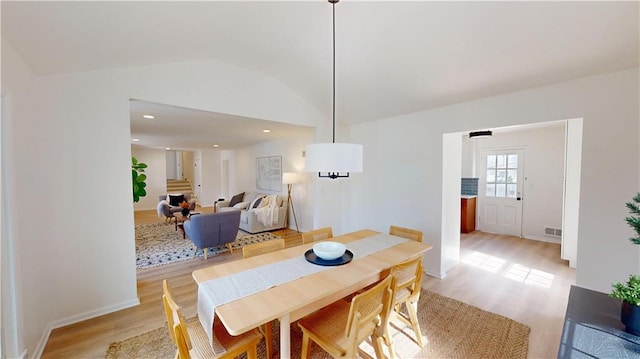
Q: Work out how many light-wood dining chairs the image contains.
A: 6